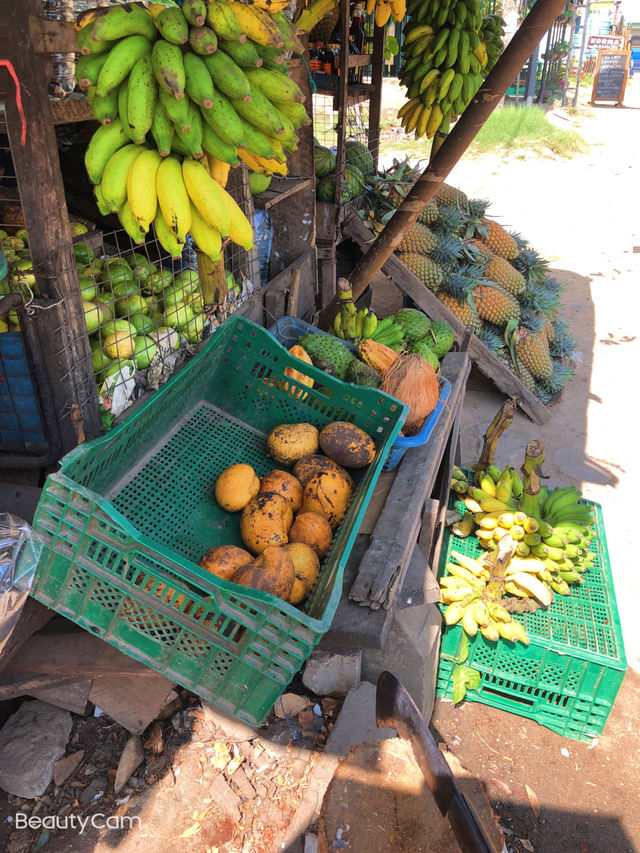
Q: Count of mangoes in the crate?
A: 11